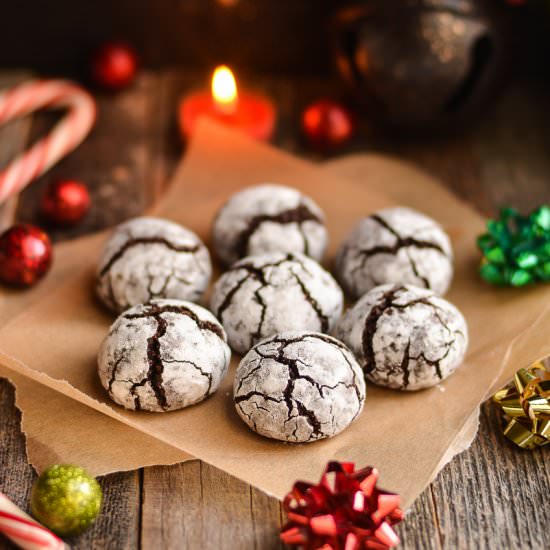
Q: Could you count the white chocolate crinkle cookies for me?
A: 7